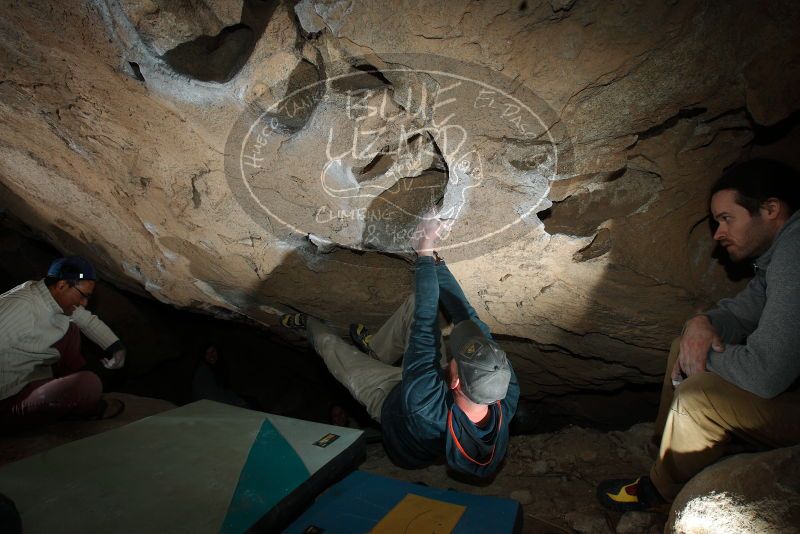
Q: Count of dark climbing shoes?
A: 3